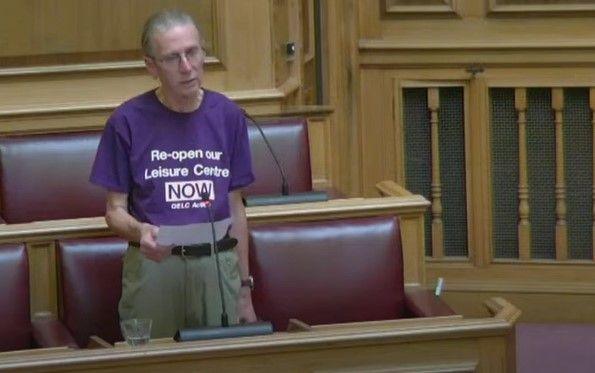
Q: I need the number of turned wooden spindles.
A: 4